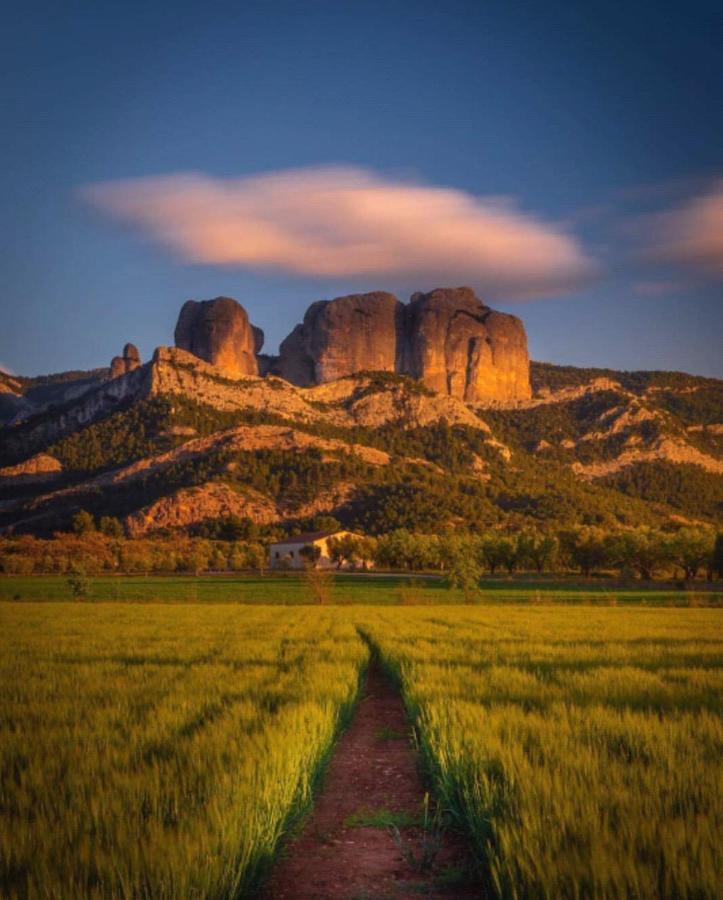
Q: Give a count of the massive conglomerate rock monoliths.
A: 3